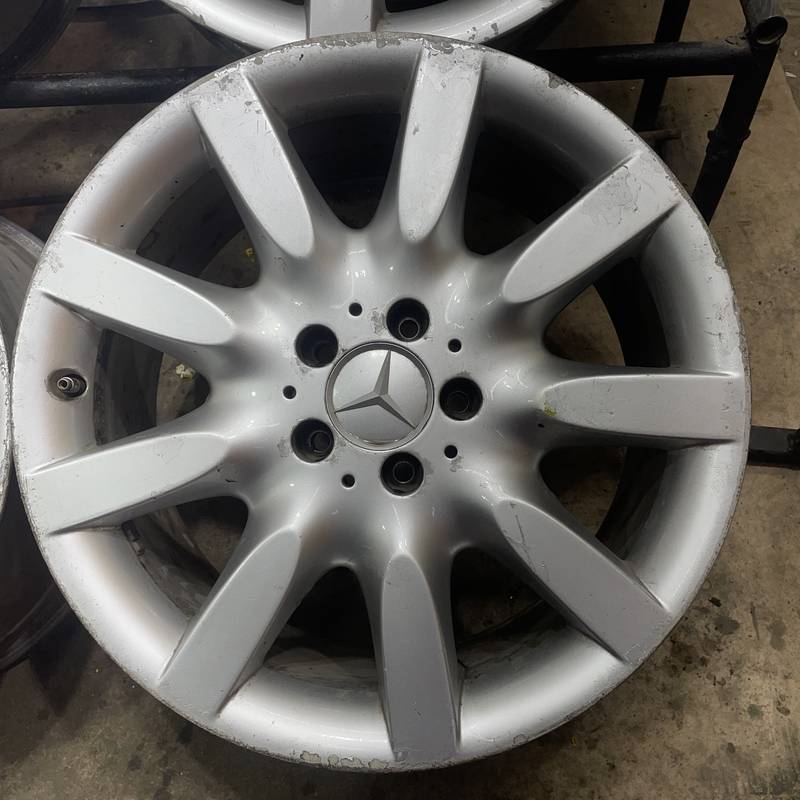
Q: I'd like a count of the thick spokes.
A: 9